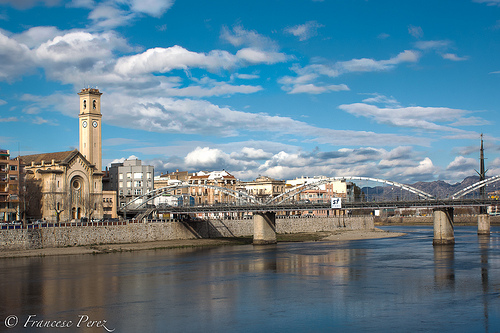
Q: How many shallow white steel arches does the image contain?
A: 3